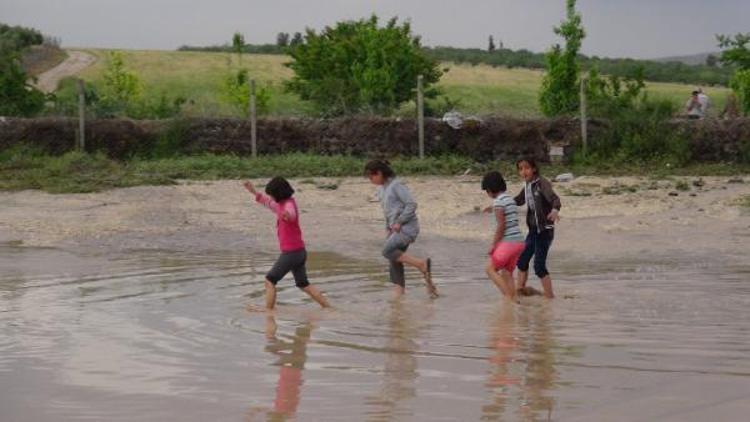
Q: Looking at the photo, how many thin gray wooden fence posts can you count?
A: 4